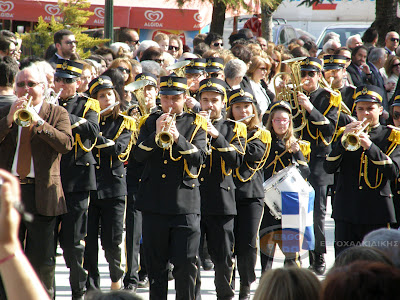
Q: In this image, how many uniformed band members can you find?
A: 13